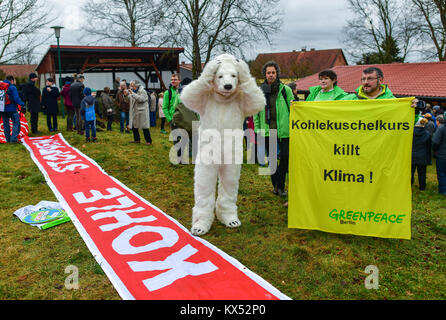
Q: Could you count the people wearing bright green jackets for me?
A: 4